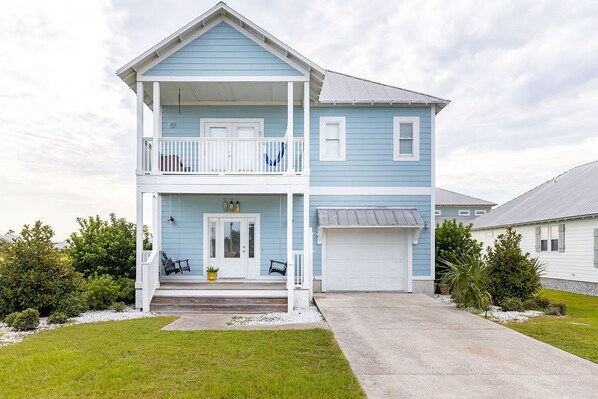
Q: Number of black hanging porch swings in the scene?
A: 2